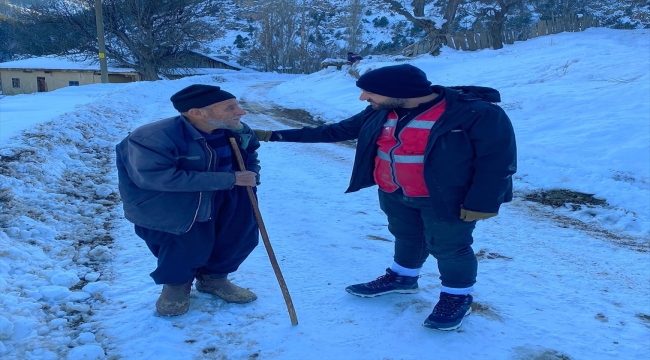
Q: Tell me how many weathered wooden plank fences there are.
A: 1